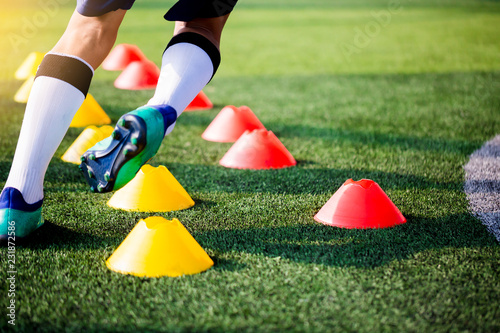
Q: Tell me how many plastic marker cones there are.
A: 12